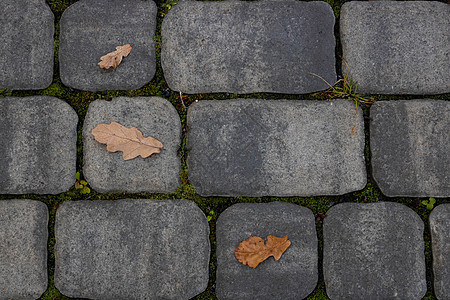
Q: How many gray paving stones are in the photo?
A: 13